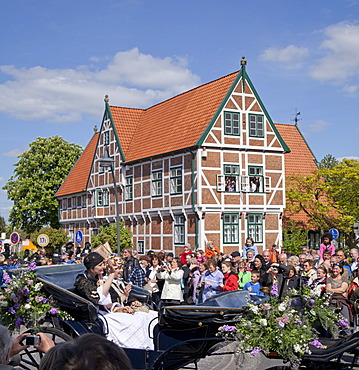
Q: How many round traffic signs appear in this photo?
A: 4